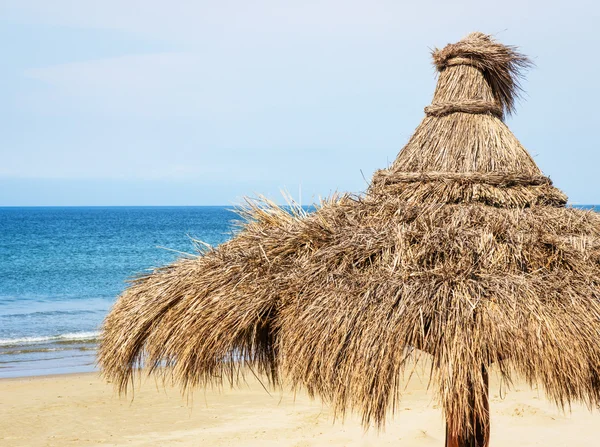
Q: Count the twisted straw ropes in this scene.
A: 3